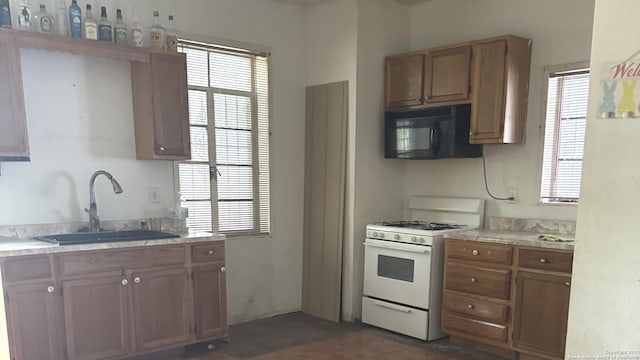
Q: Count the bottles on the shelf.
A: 11